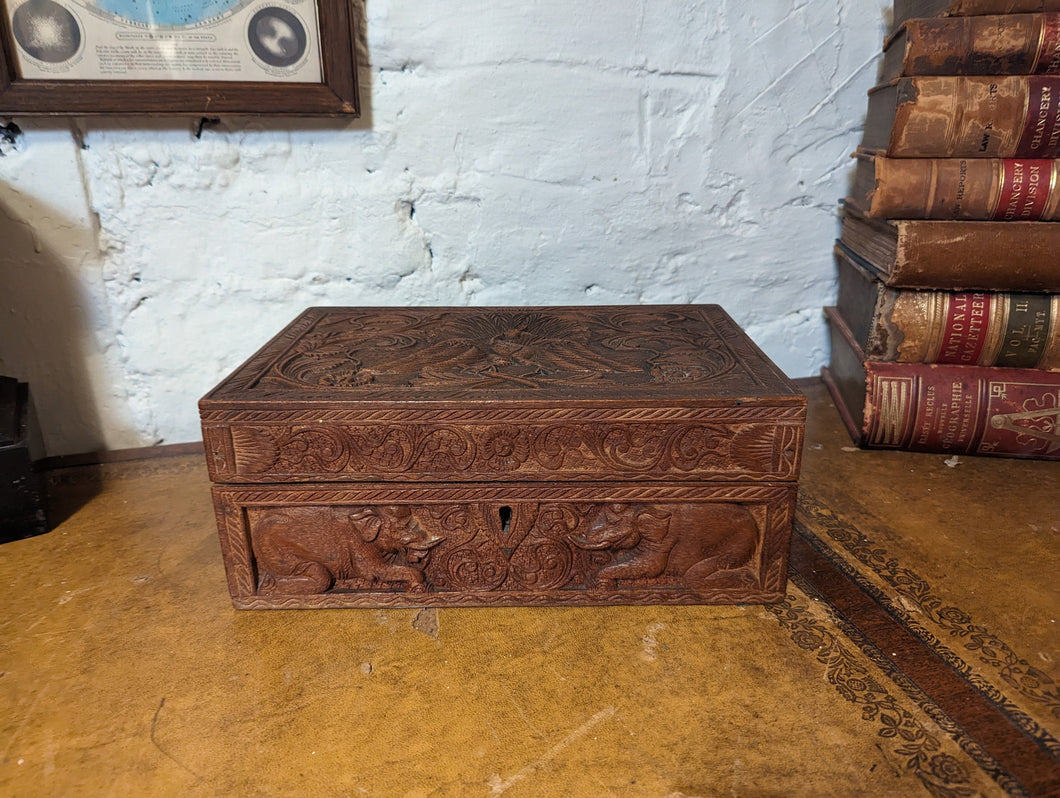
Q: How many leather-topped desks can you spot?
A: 1